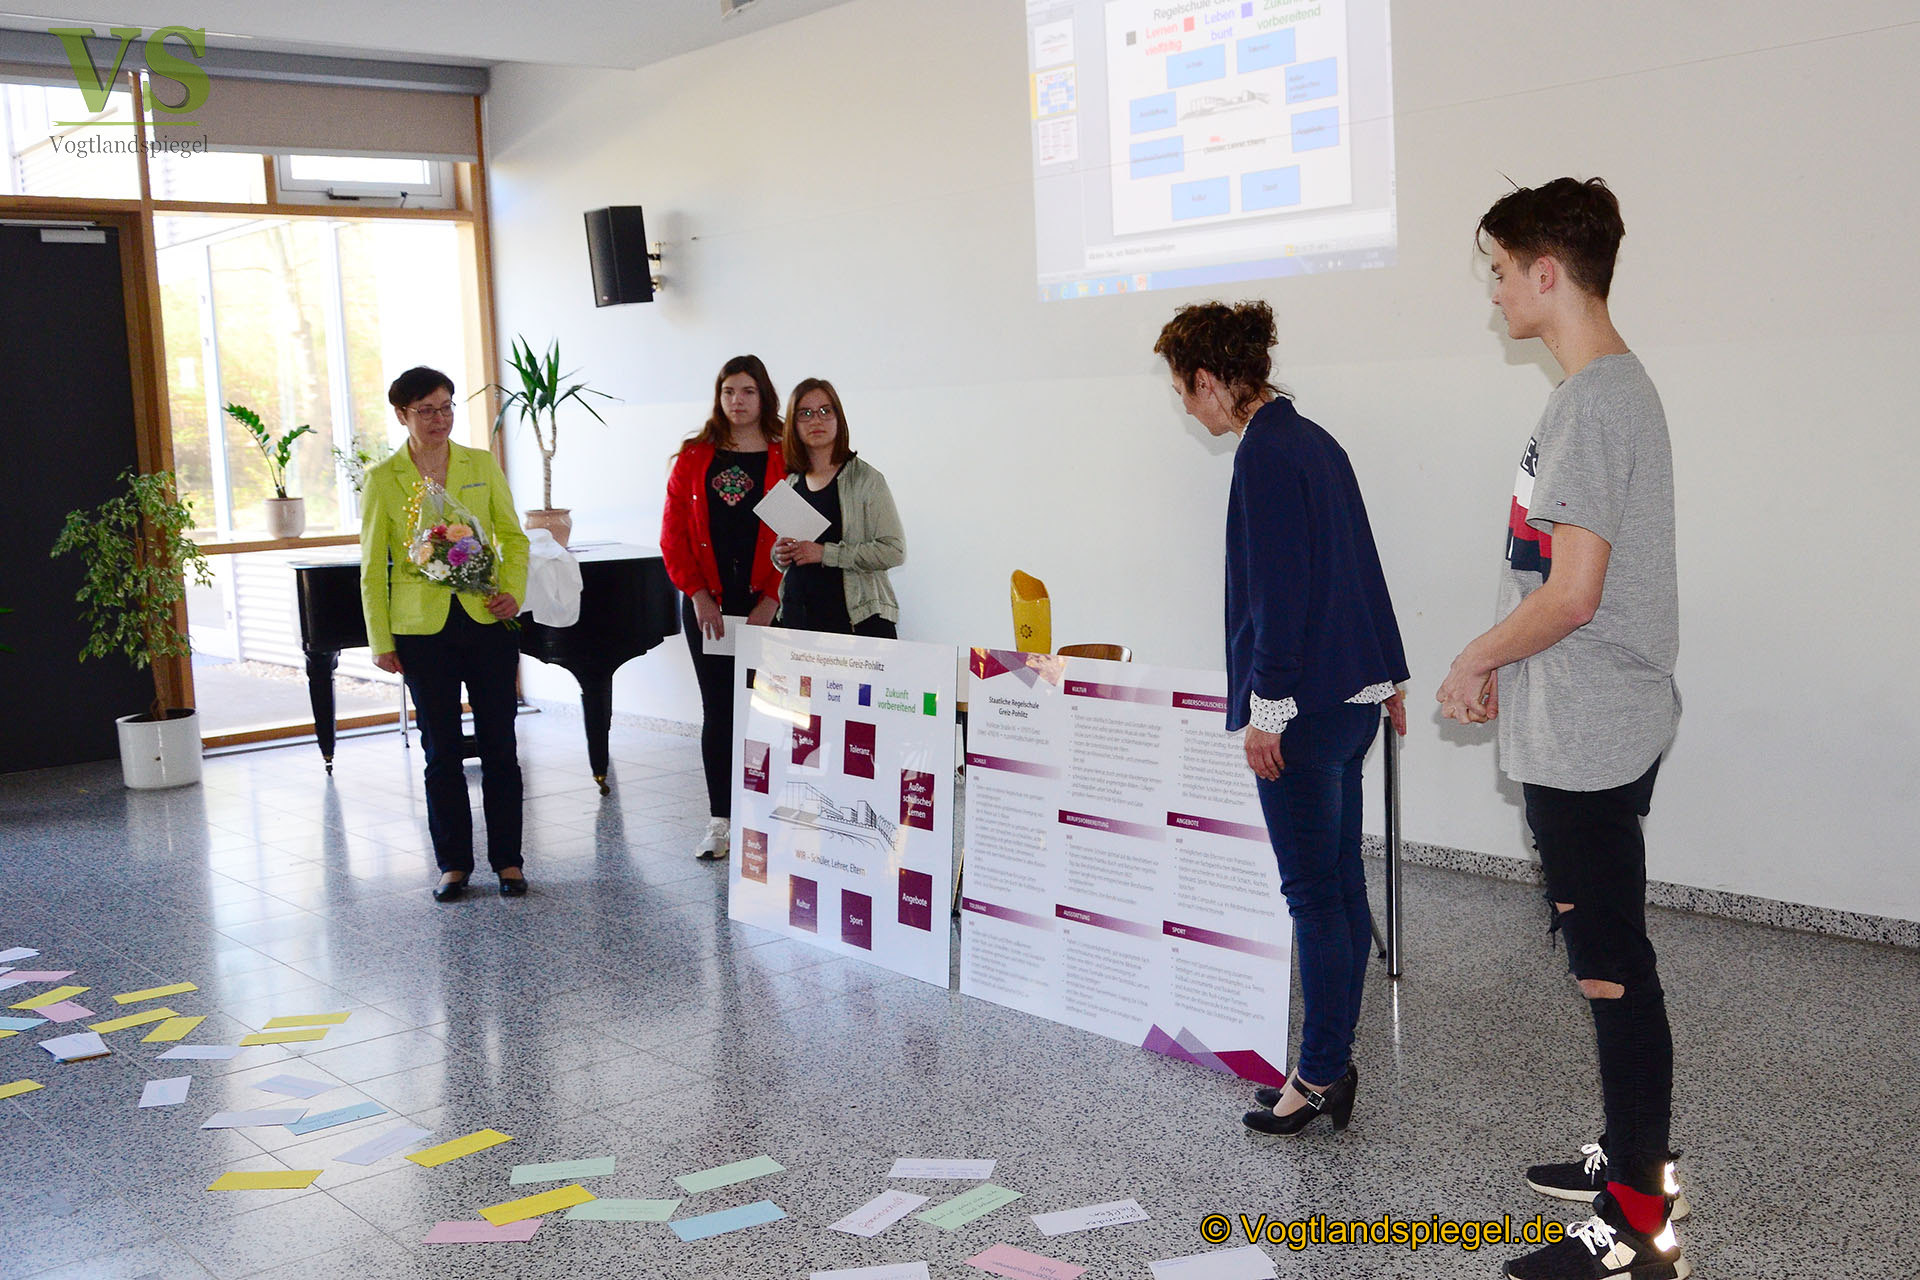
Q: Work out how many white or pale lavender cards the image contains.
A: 14